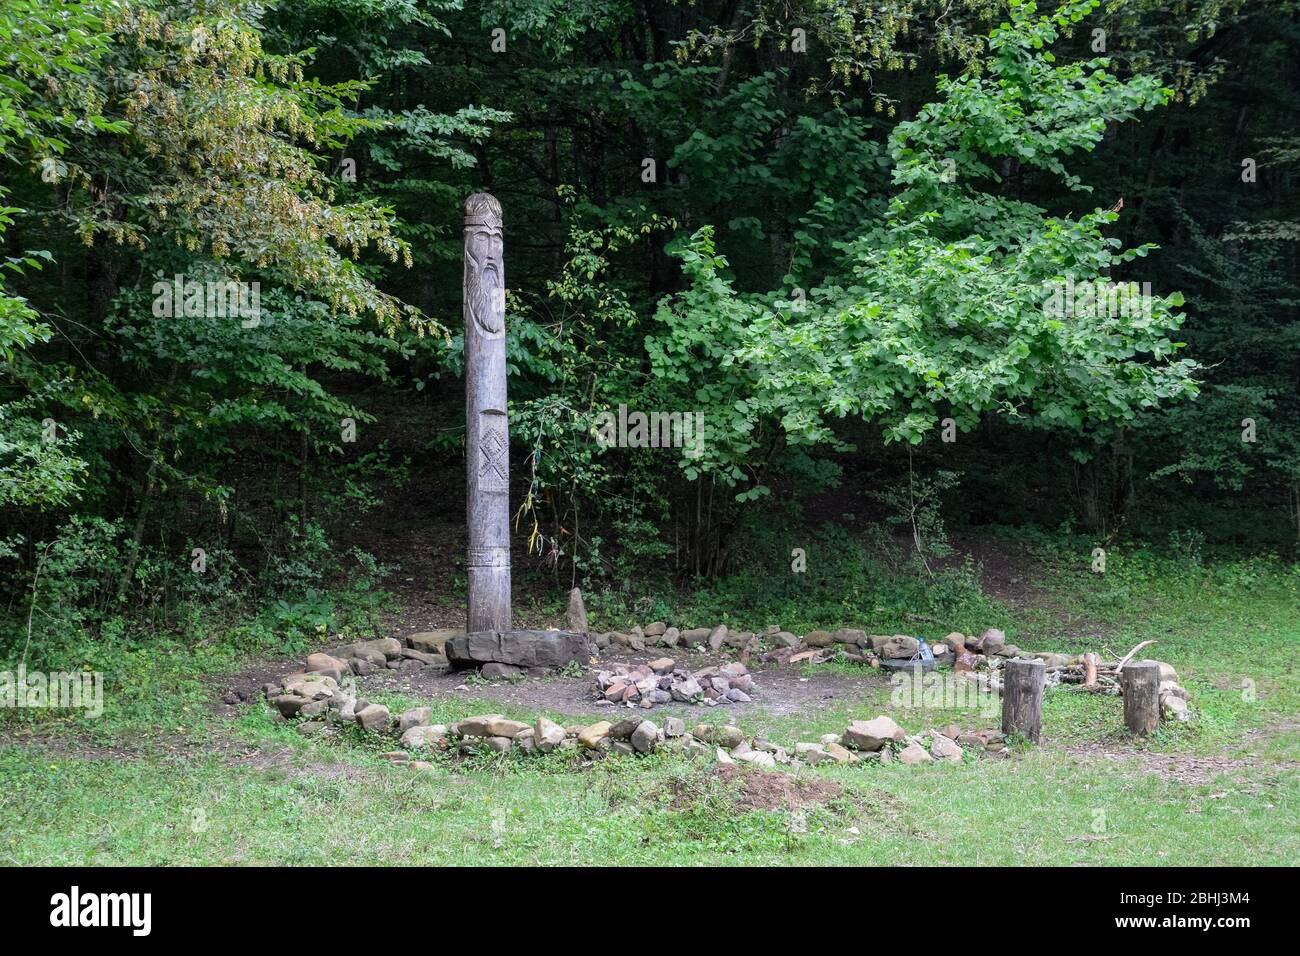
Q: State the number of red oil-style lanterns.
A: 0